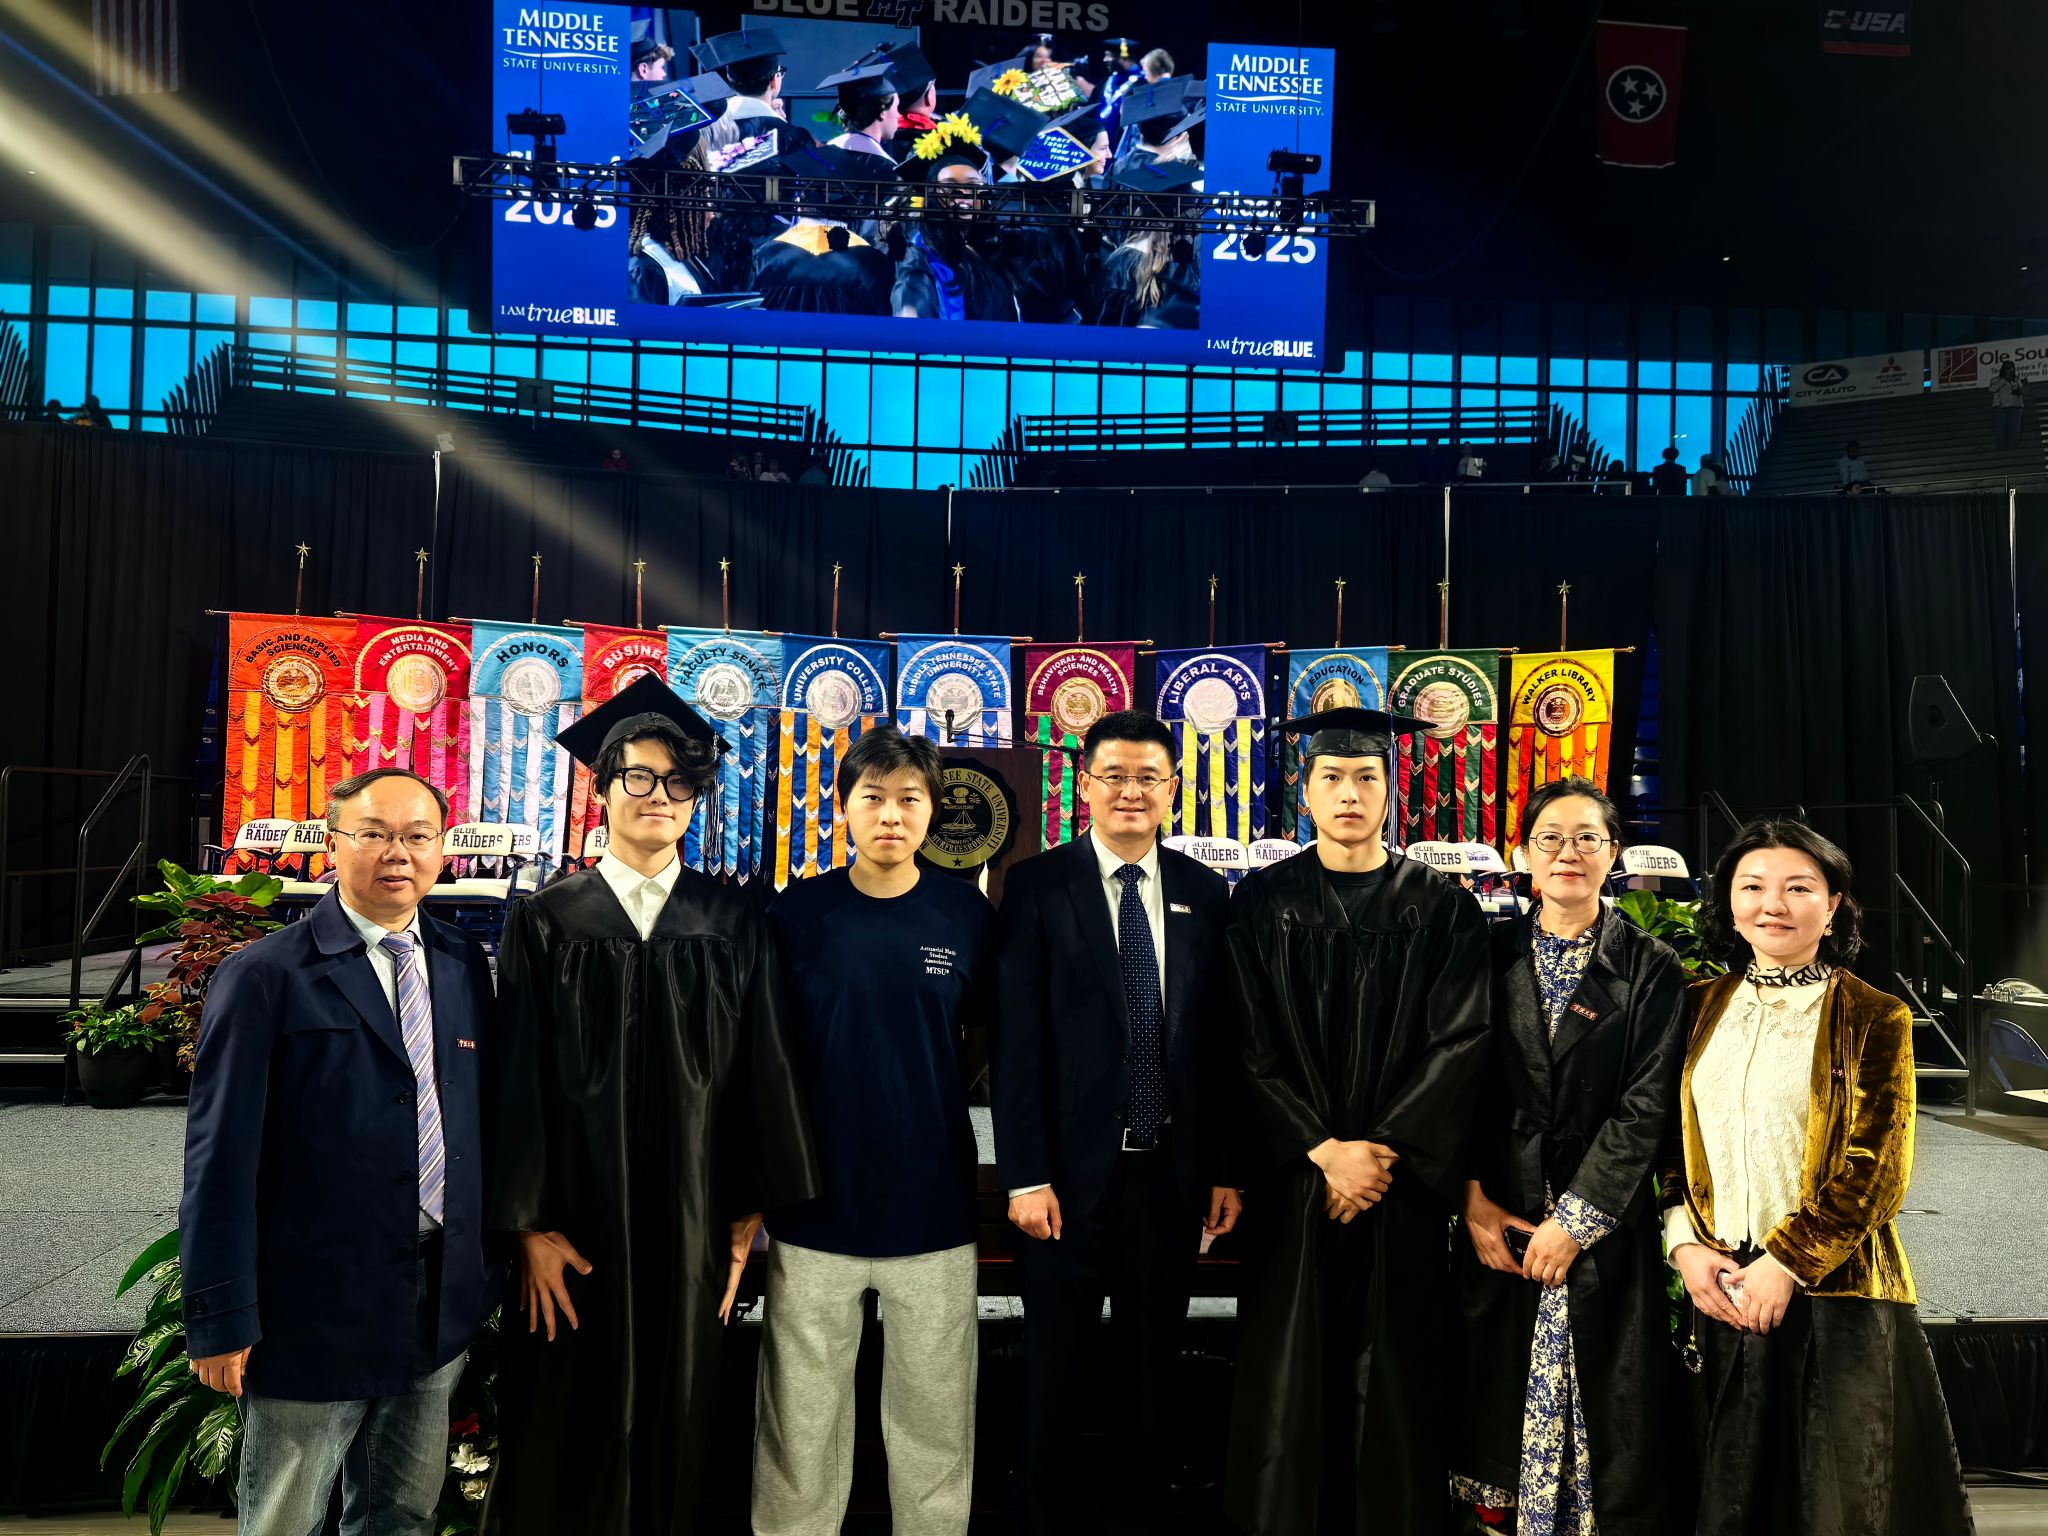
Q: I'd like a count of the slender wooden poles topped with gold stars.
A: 12